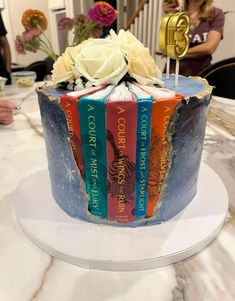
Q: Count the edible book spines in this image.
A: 5